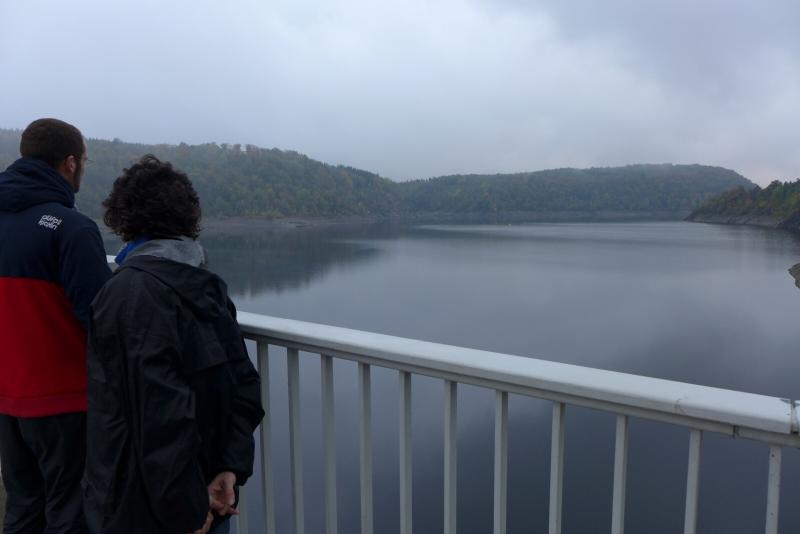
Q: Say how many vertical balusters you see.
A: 12